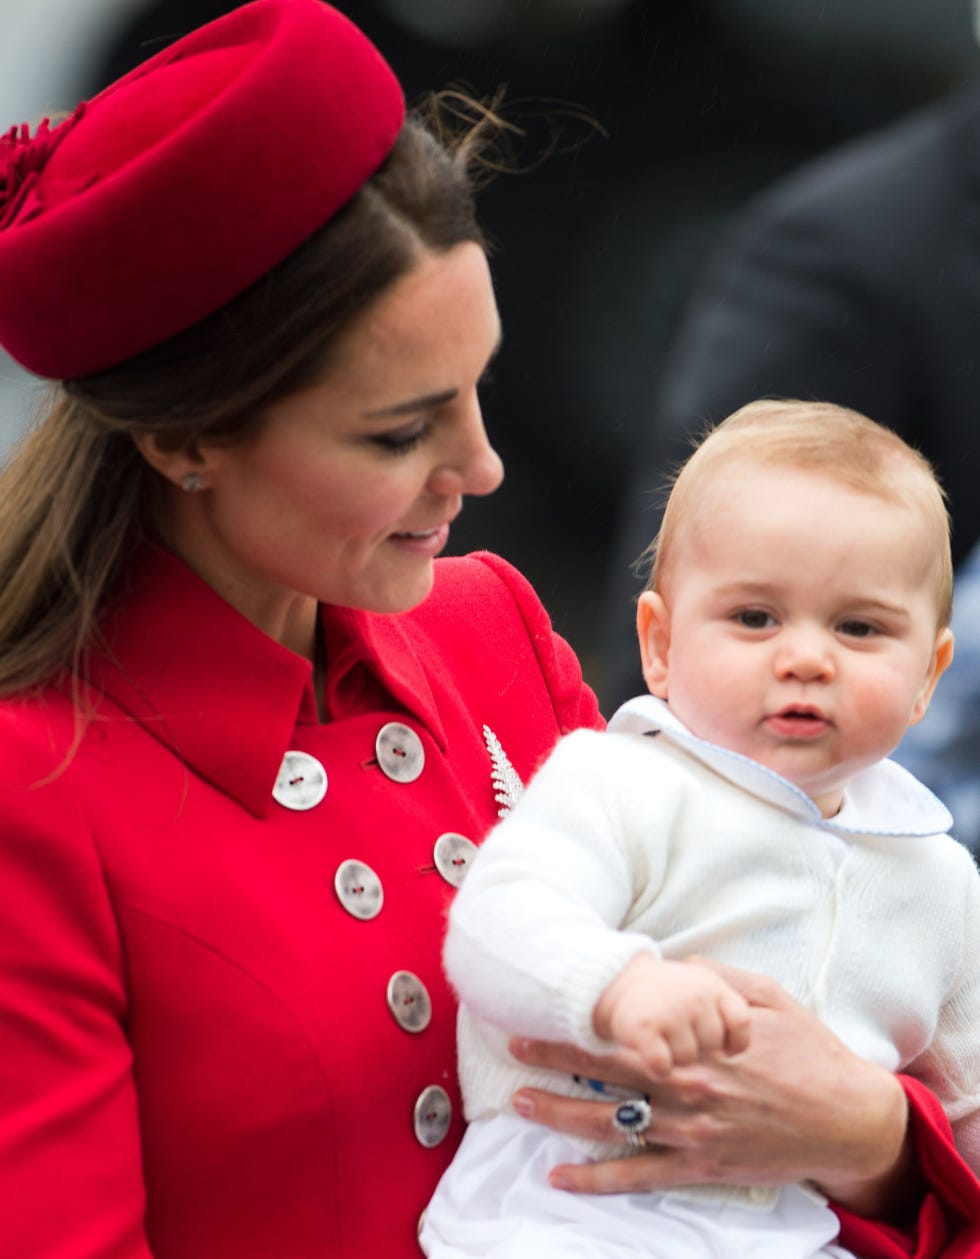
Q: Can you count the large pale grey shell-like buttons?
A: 6